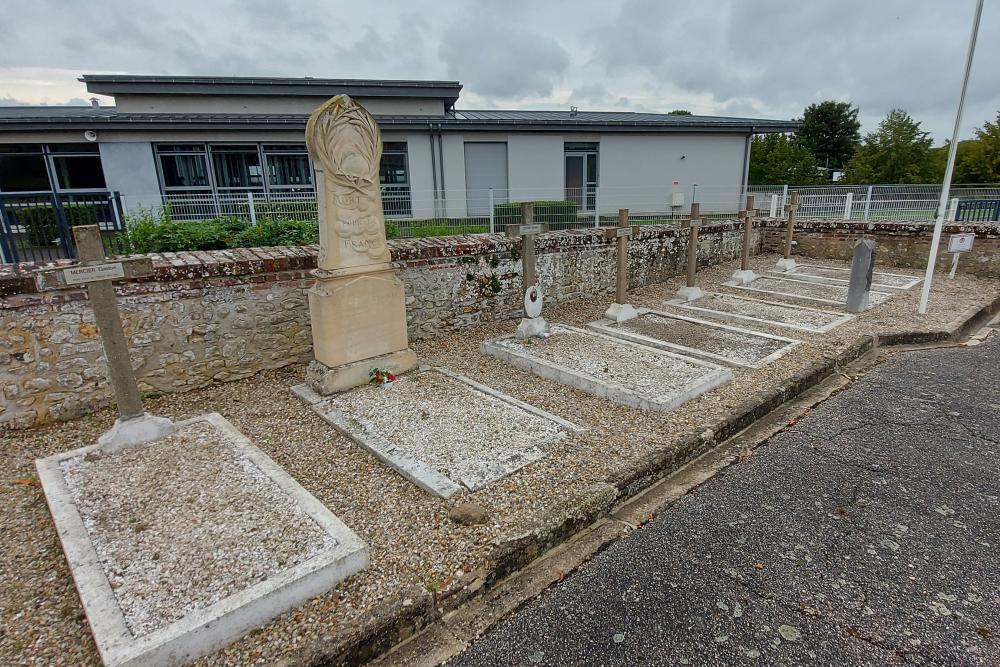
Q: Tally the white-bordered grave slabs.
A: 7